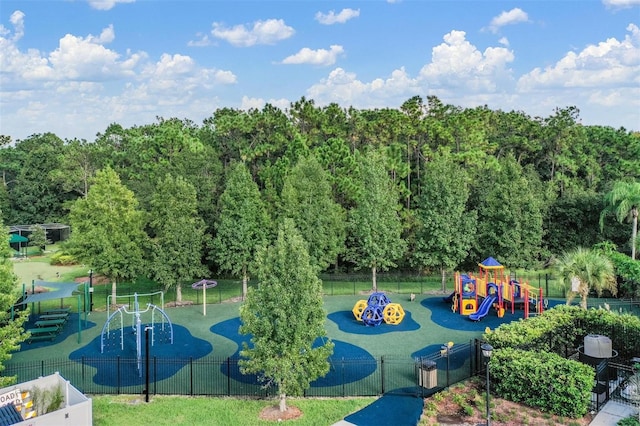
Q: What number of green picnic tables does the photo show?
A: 4